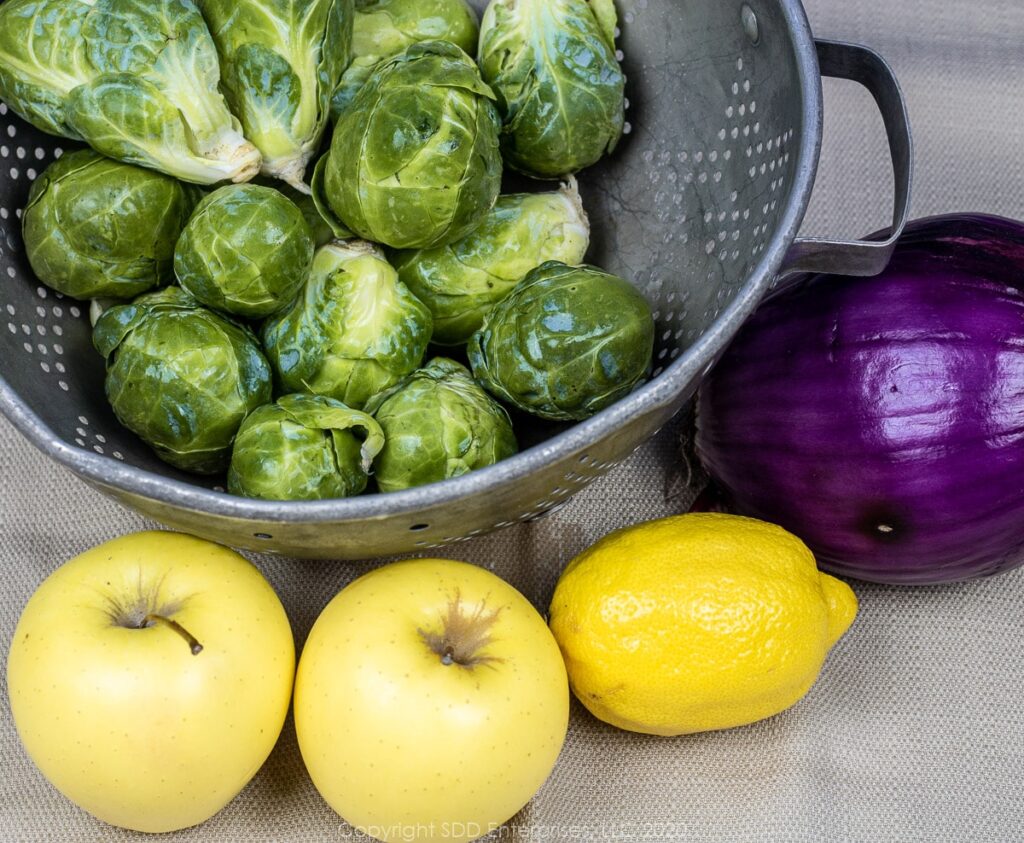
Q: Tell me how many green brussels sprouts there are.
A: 13